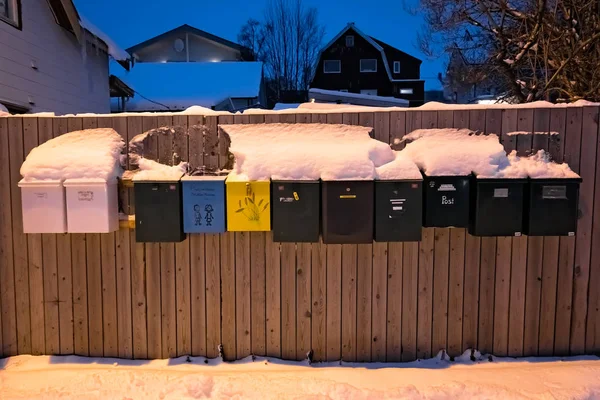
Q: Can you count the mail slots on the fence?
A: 11